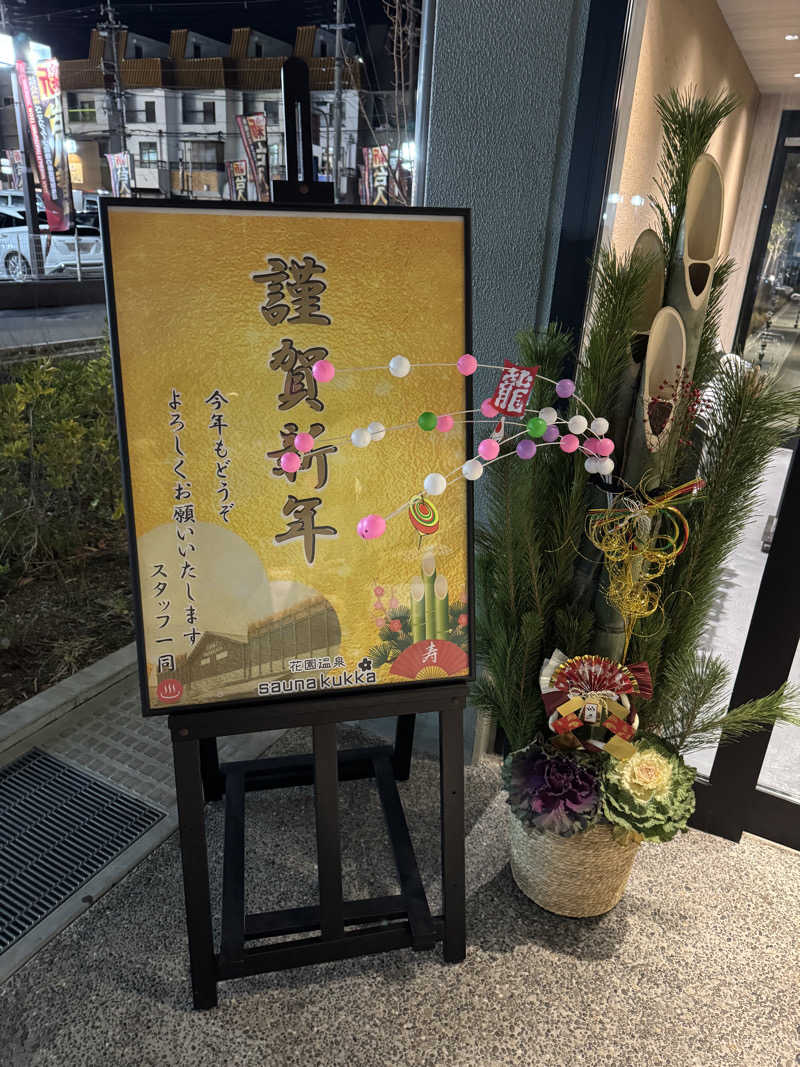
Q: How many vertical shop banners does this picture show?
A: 6